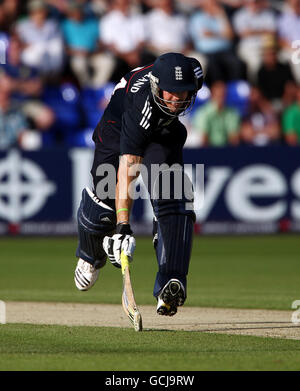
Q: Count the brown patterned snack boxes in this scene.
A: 0